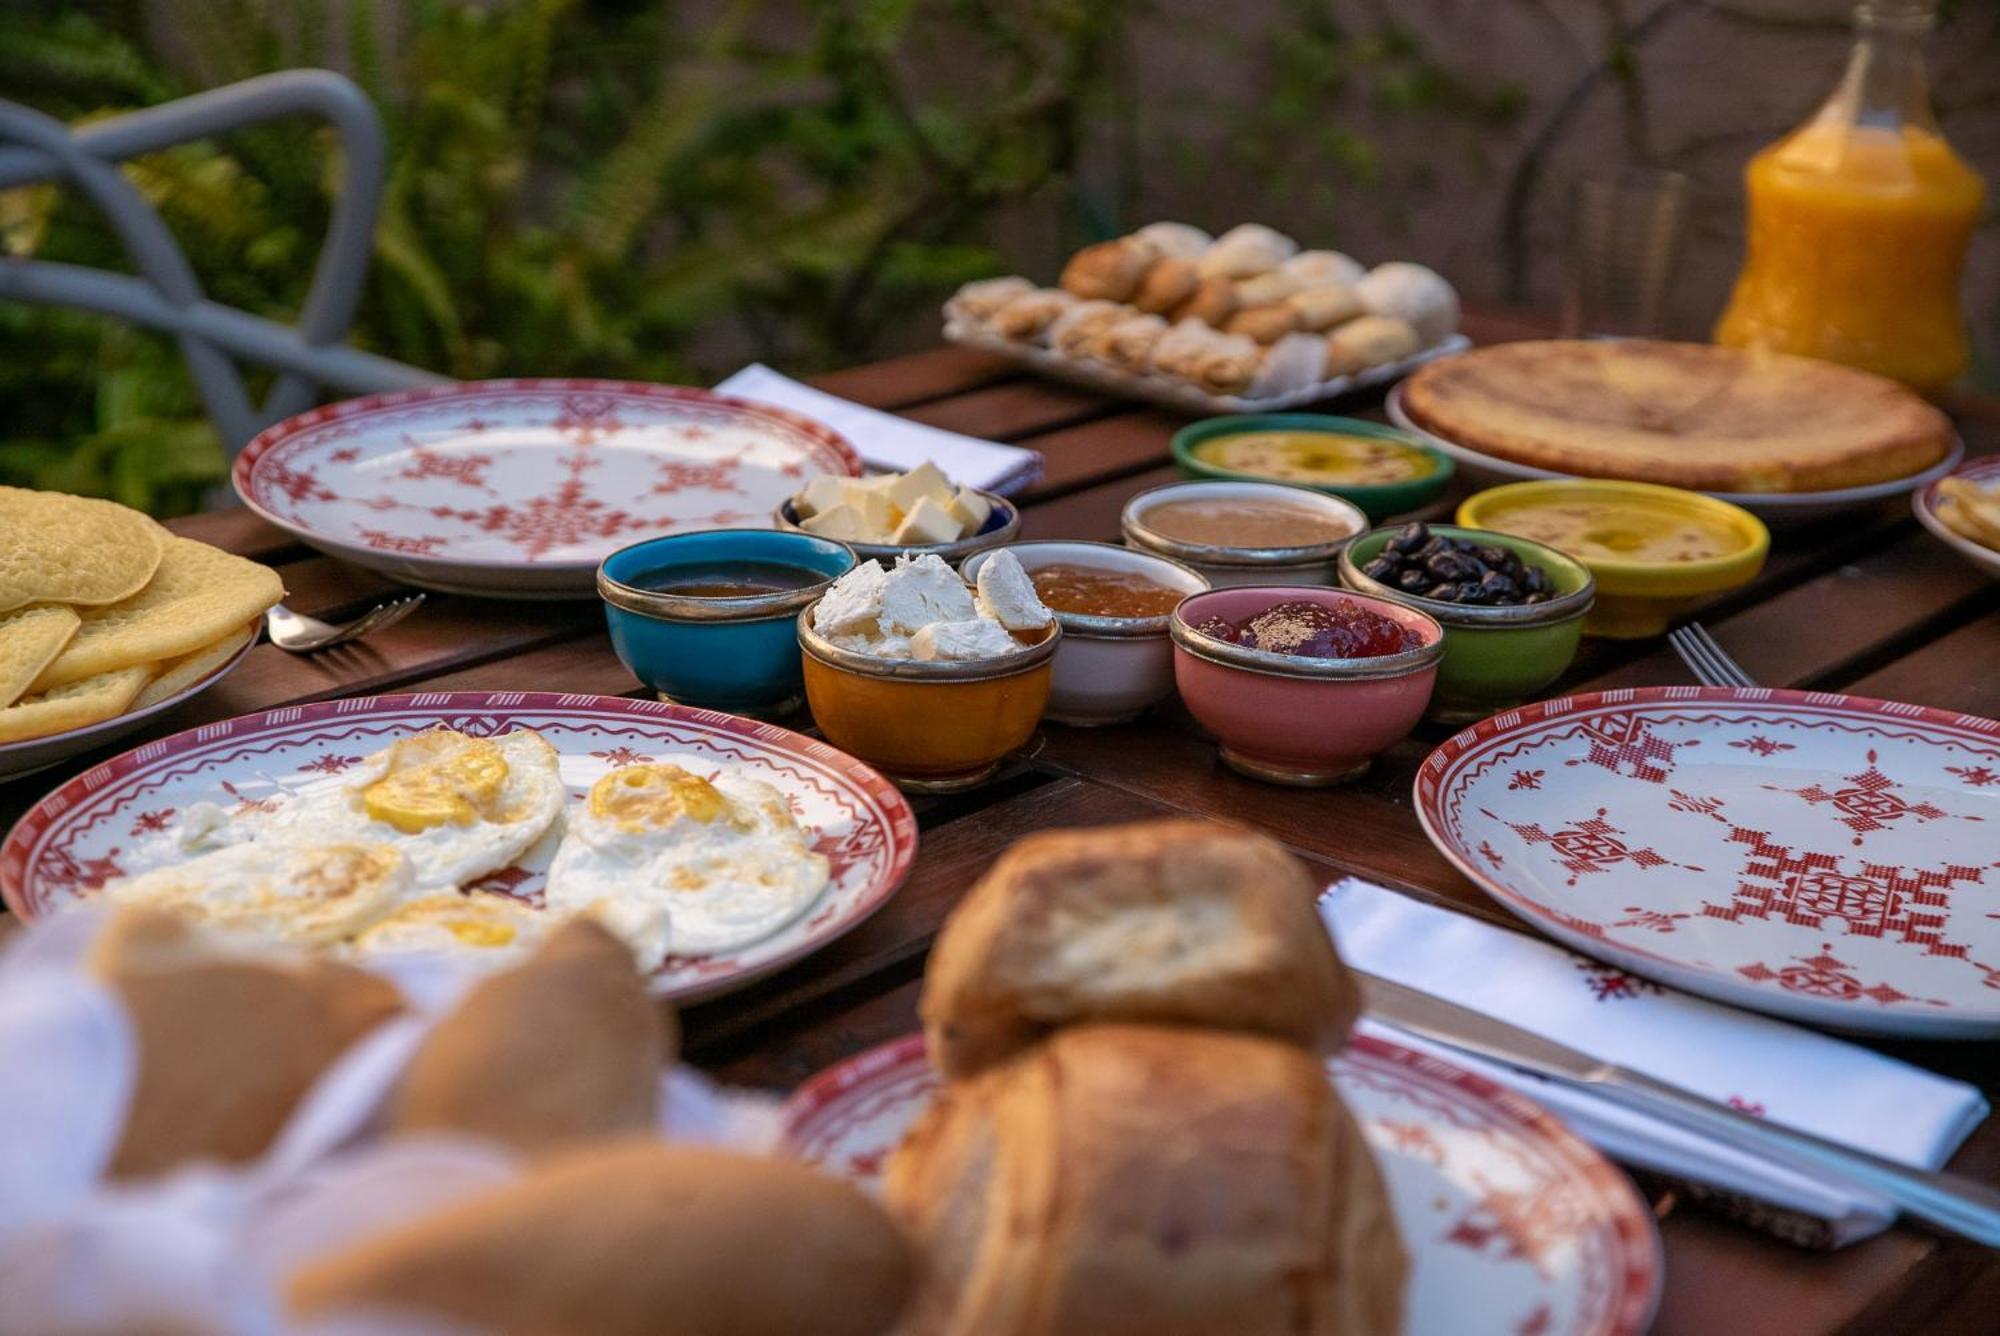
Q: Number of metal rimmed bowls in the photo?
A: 7